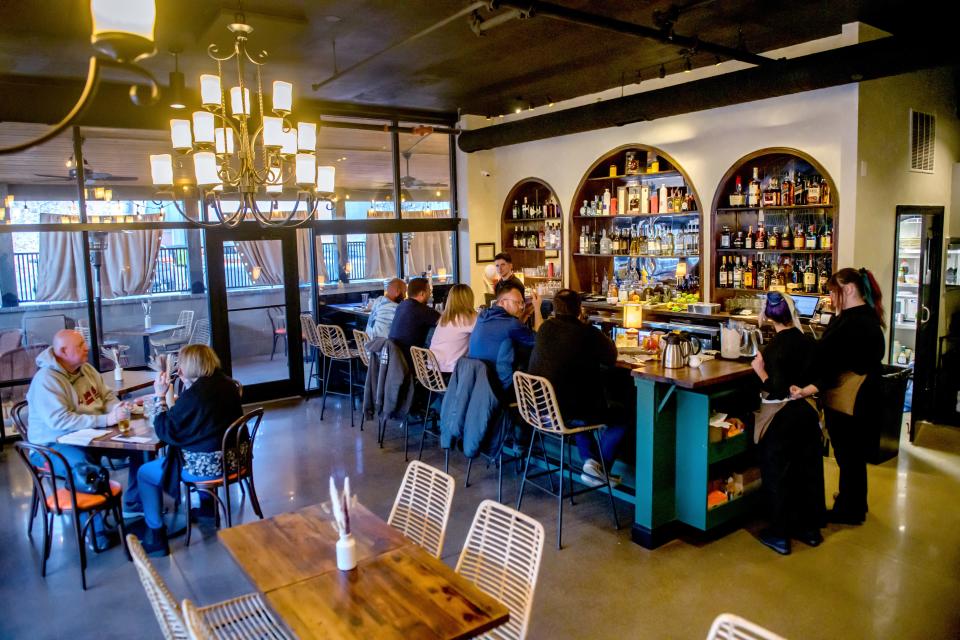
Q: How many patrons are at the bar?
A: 5